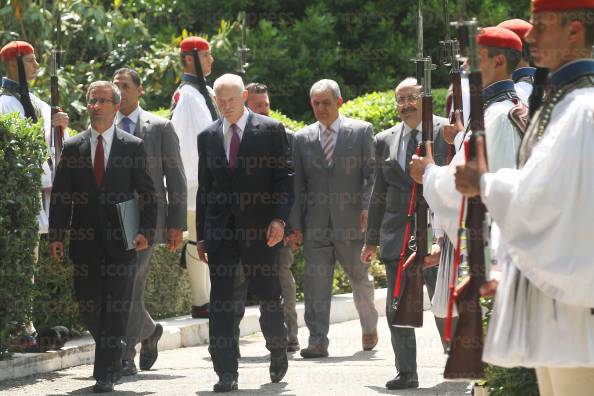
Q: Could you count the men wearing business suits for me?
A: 6